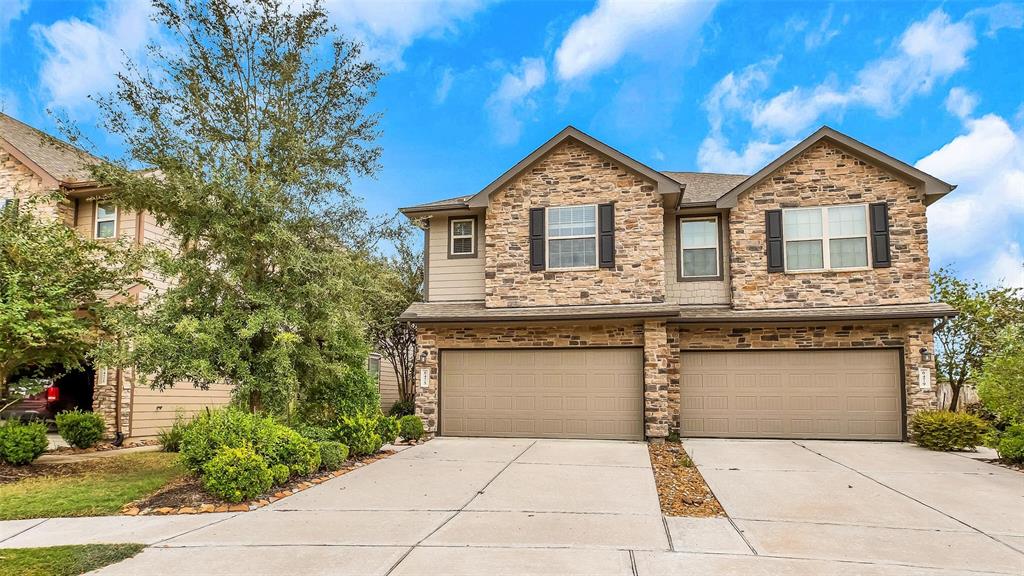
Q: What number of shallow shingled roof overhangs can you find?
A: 2